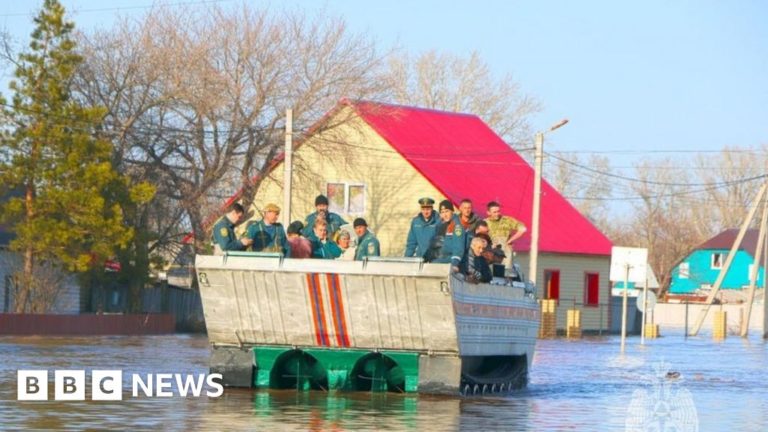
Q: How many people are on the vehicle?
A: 13